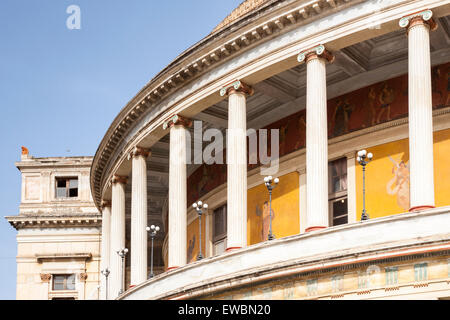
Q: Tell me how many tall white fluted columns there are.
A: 7